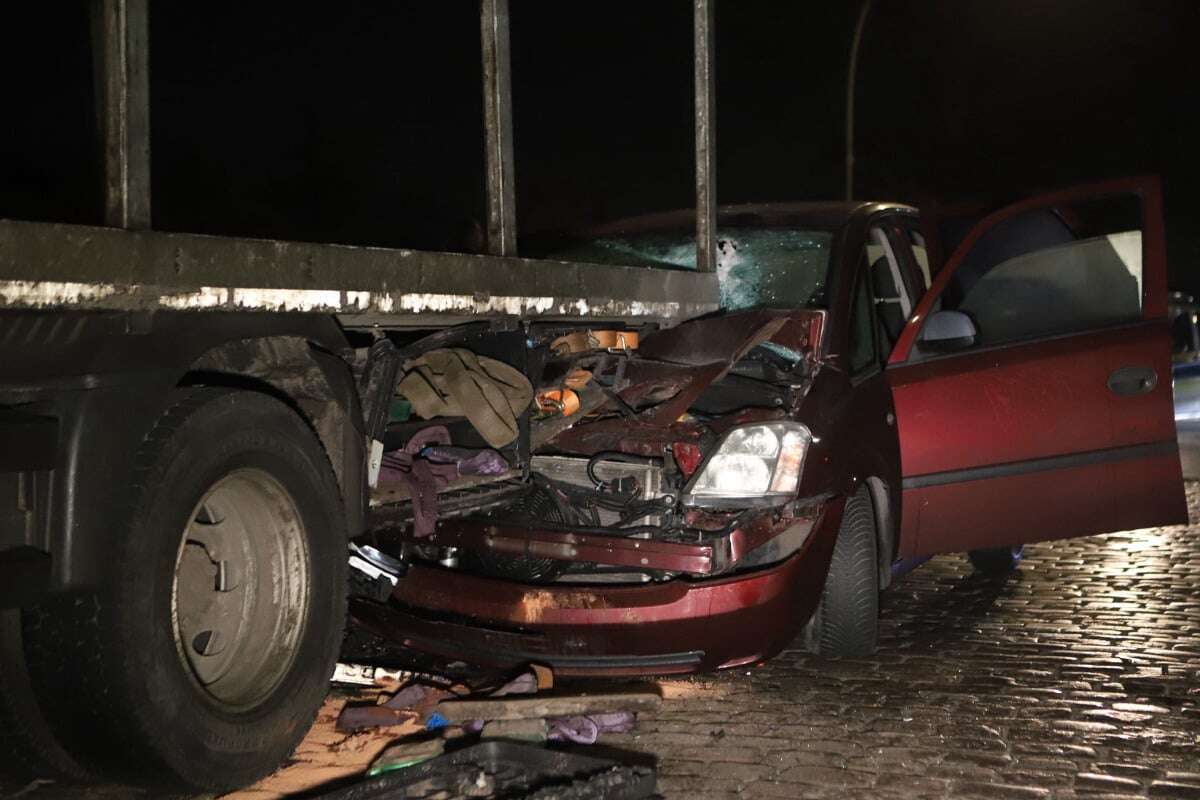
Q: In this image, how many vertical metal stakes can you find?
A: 3